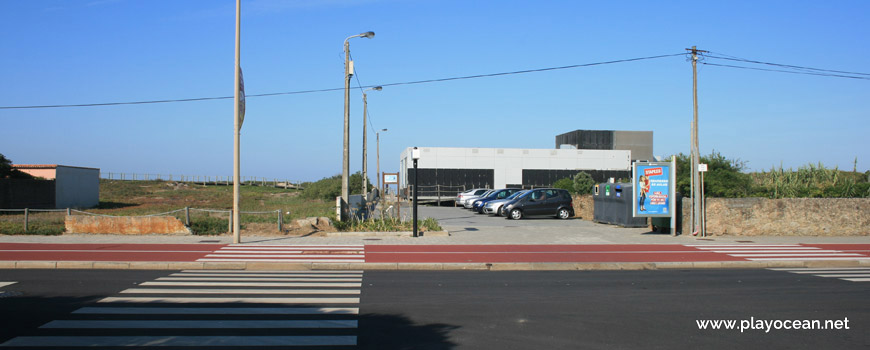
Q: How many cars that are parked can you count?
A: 5